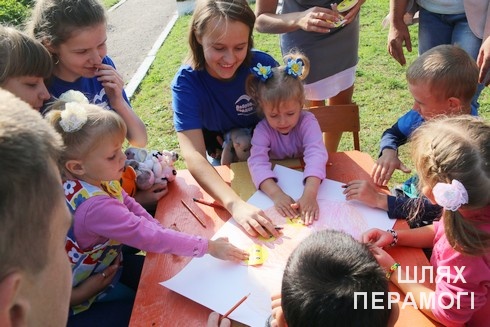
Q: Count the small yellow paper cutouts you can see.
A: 3